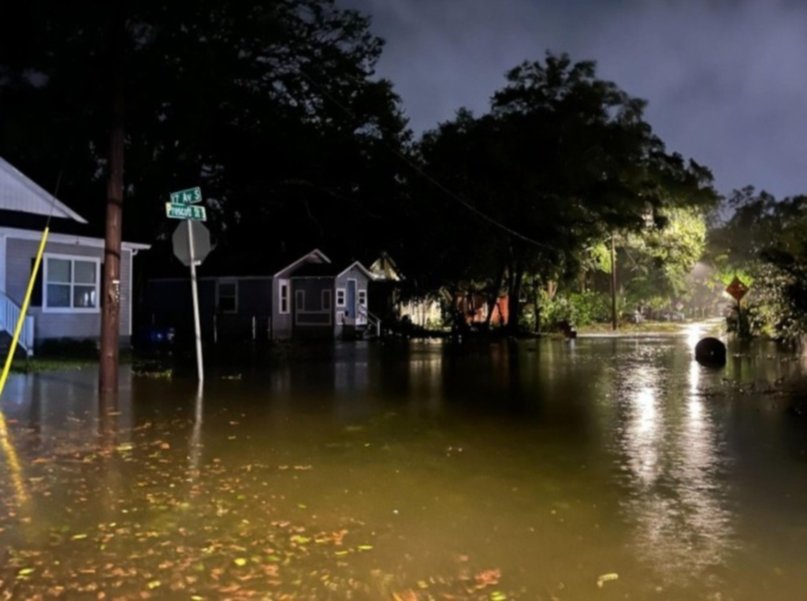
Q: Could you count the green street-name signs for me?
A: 2